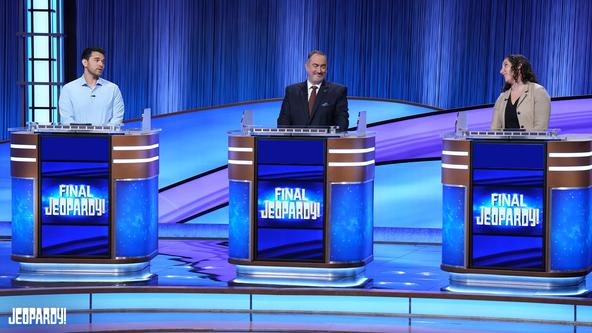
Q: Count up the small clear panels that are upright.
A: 4